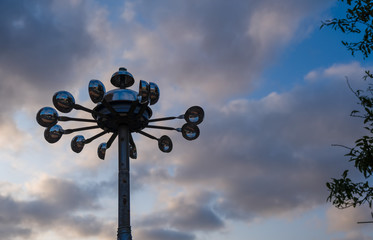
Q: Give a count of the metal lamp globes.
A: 13